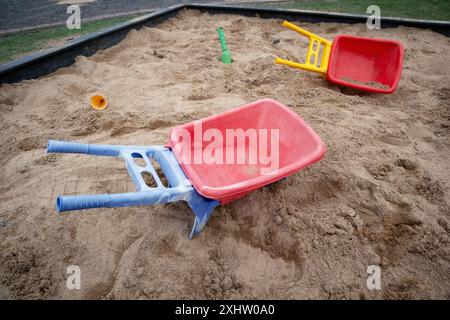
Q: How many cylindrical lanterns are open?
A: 0